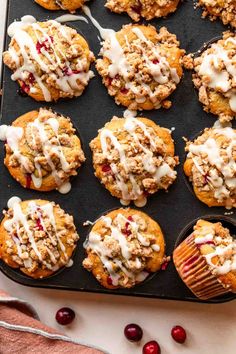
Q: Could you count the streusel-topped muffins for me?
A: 12